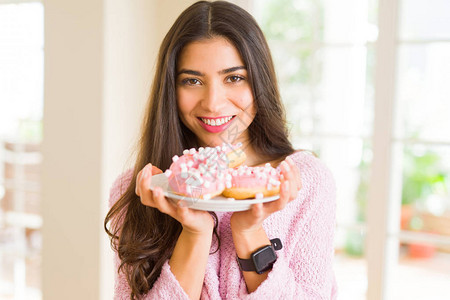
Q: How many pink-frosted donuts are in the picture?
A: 3